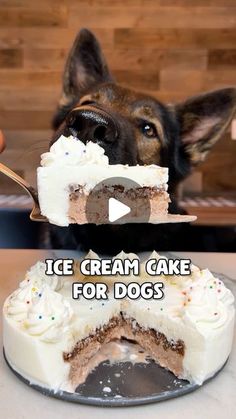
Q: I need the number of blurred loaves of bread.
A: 0